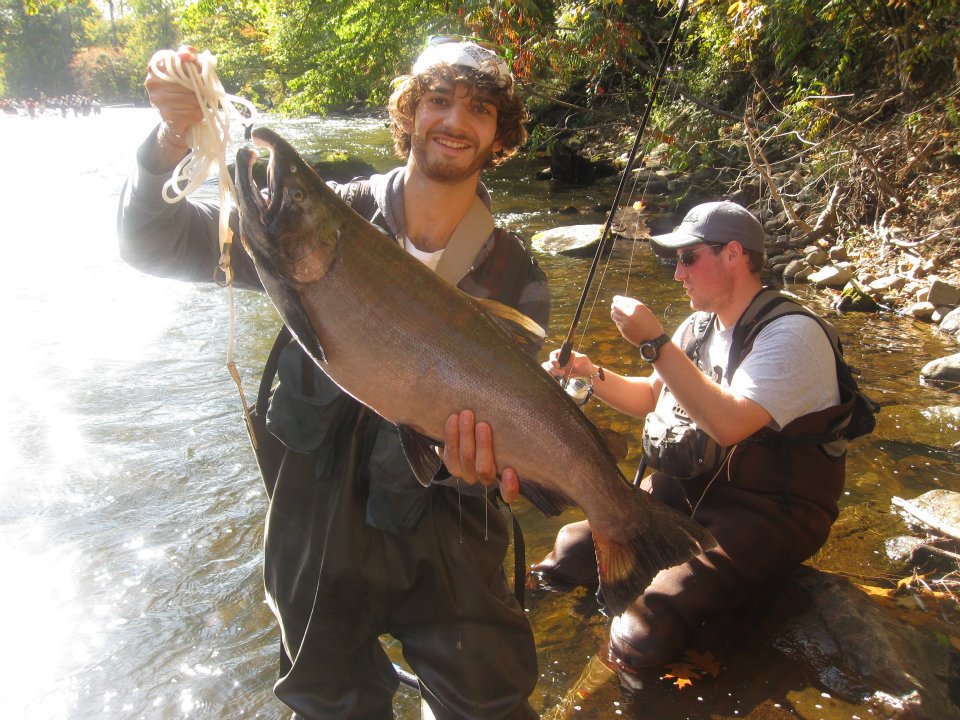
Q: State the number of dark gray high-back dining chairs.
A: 0